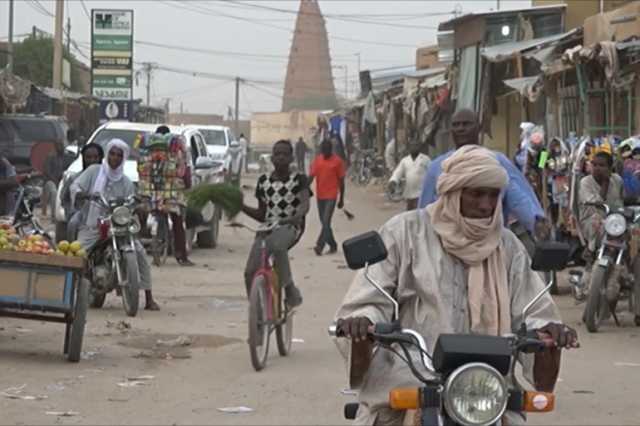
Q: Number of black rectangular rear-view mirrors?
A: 2